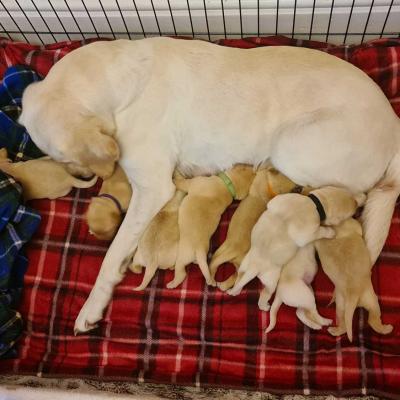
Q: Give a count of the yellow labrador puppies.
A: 8